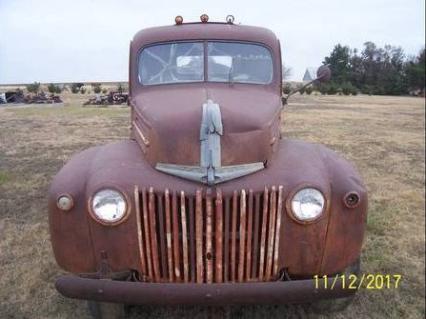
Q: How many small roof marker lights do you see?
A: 3